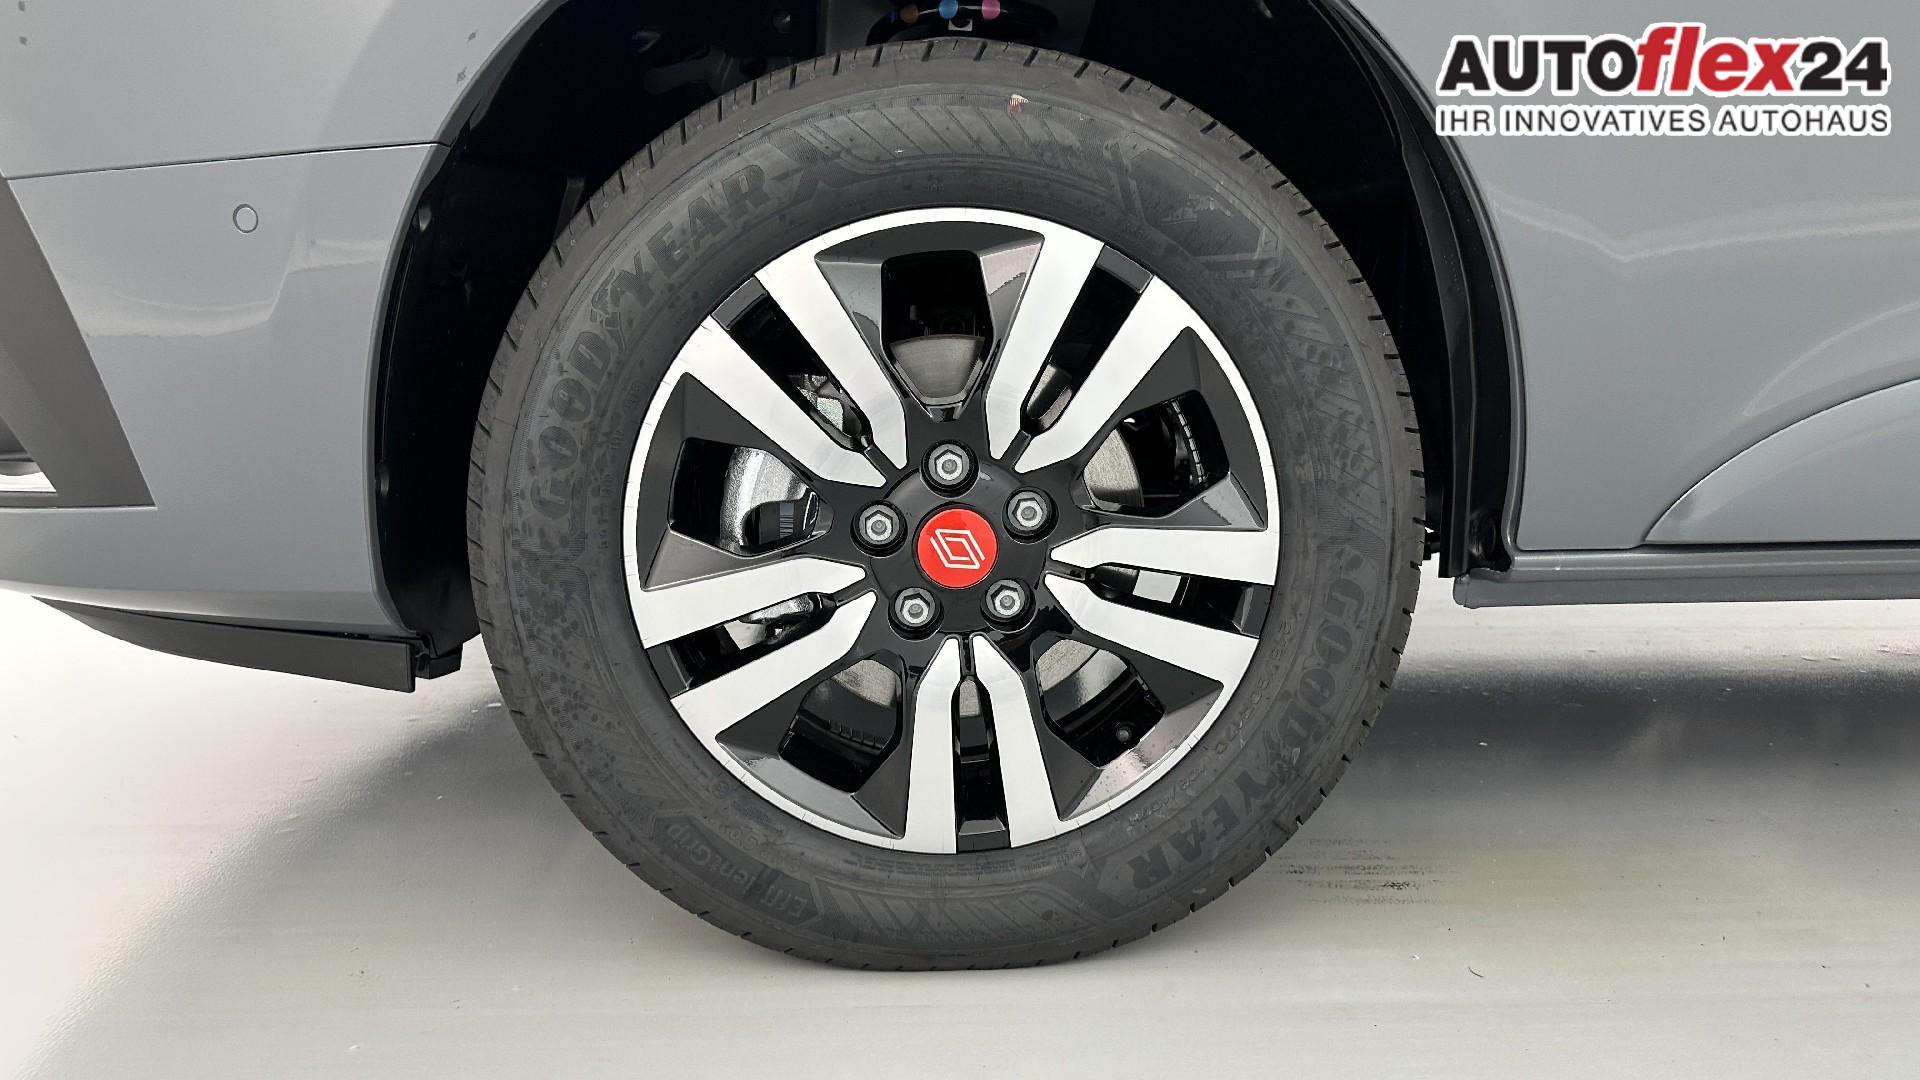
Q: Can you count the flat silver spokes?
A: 10